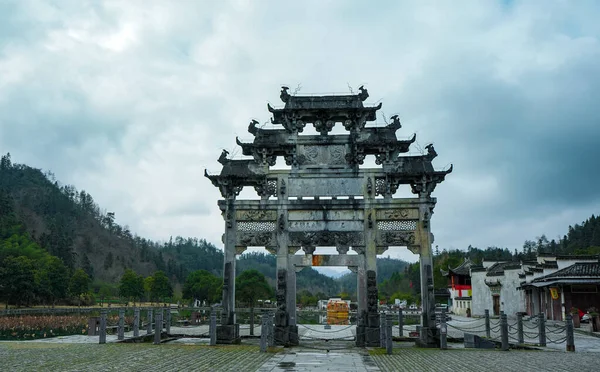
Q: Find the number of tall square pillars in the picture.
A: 4